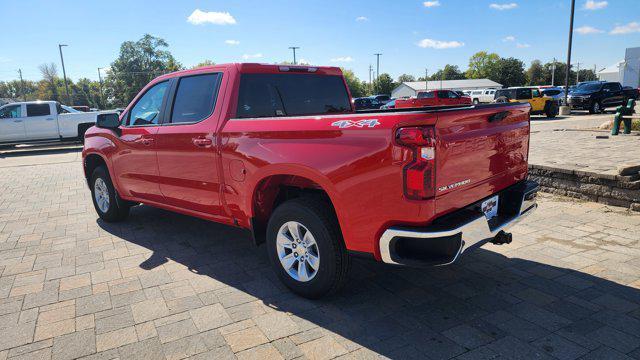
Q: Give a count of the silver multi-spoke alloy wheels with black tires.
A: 2